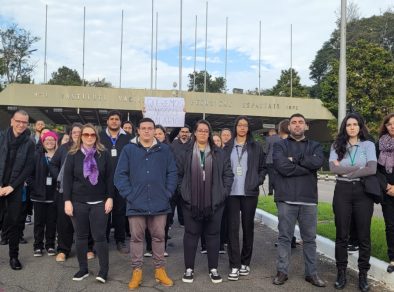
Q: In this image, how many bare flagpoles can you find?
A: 11